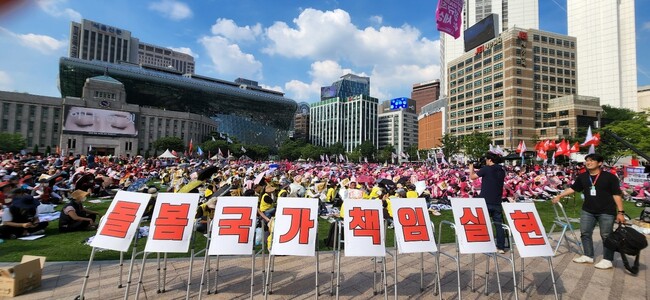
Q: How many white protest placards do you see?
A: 8